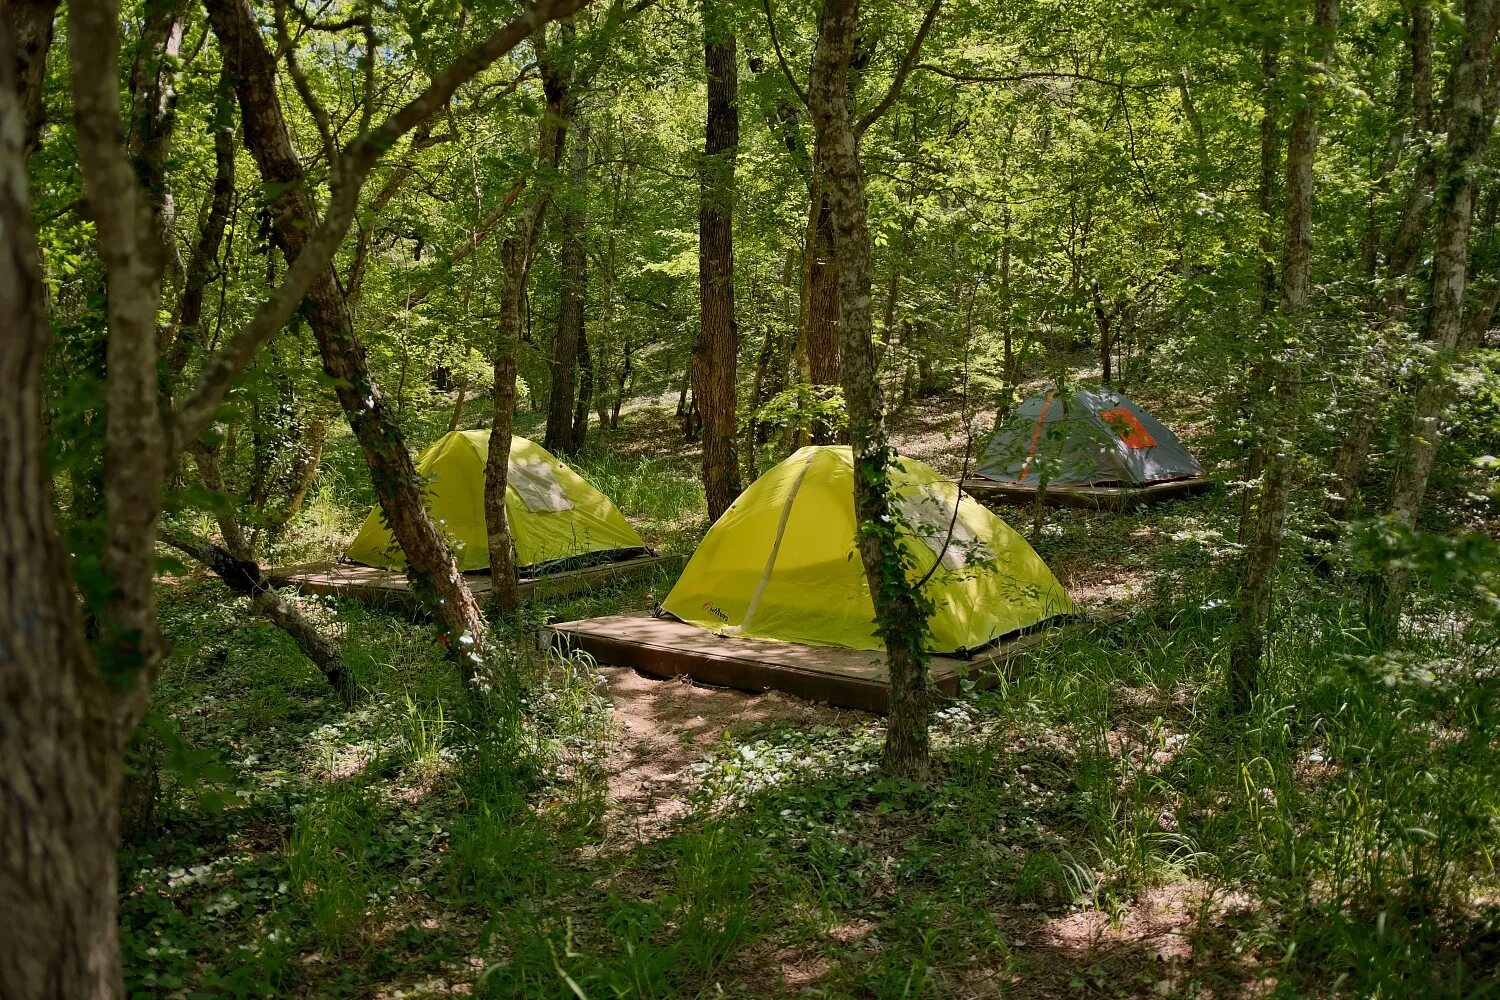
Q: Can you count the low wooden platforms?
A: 3